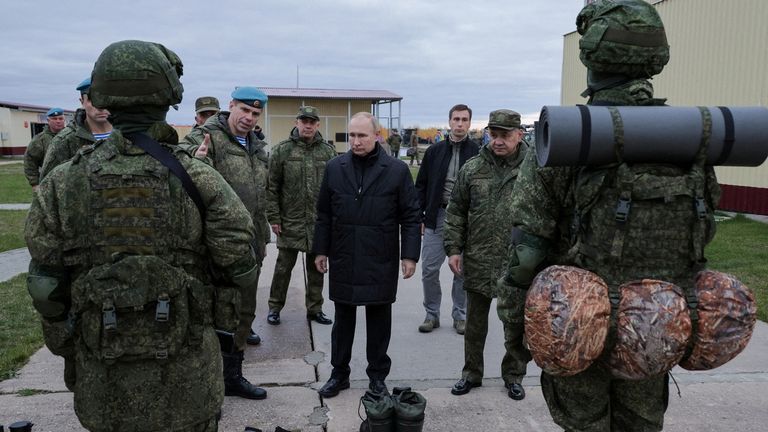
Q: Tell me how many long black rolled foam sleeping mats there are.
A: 1